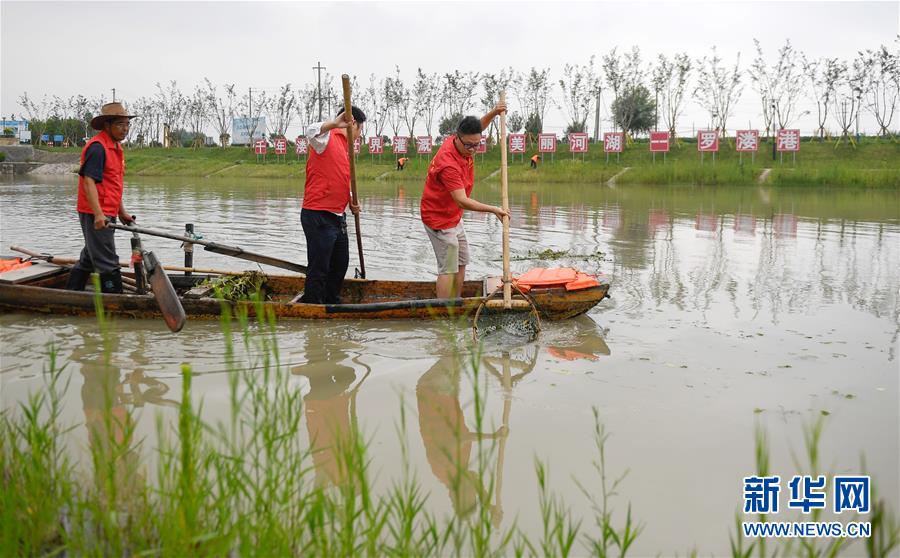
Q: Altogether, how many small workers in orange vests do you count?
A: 2